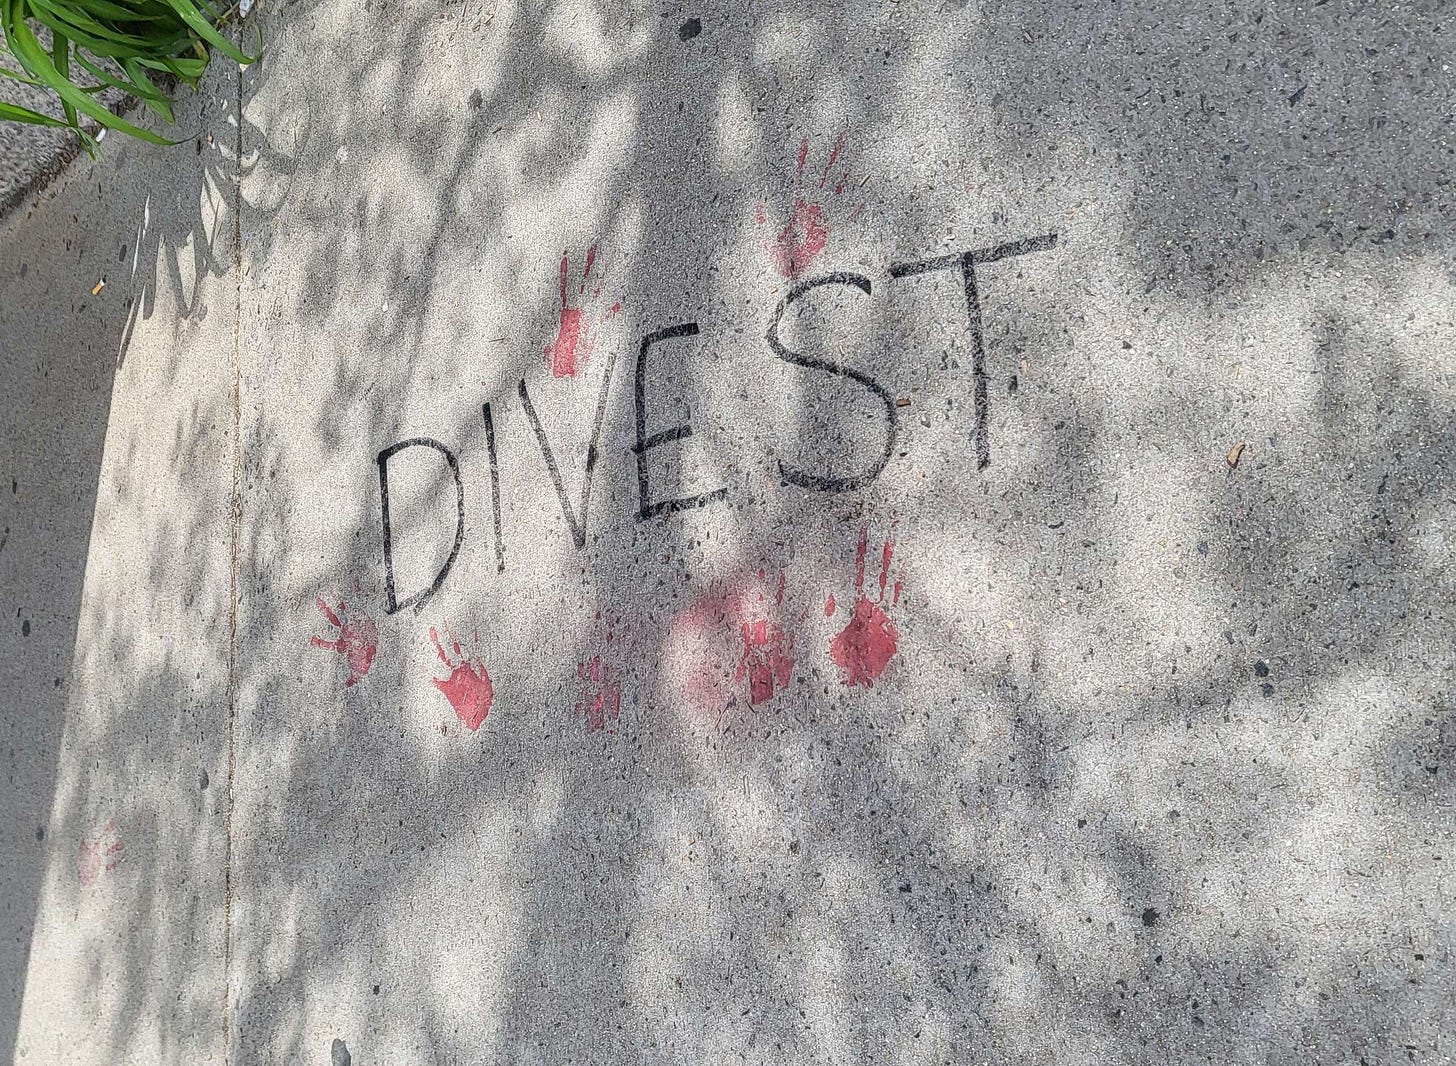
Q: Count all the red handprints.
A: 8